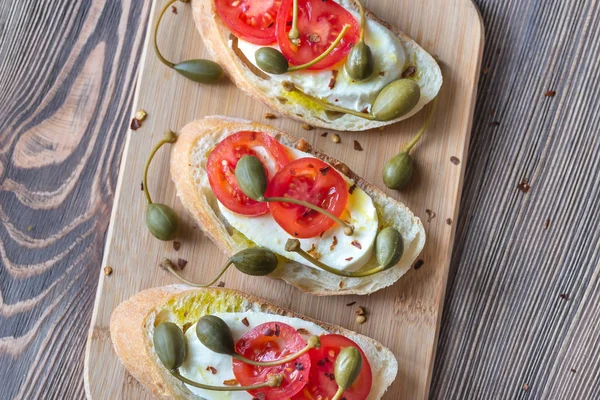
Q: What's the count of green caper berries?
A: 12